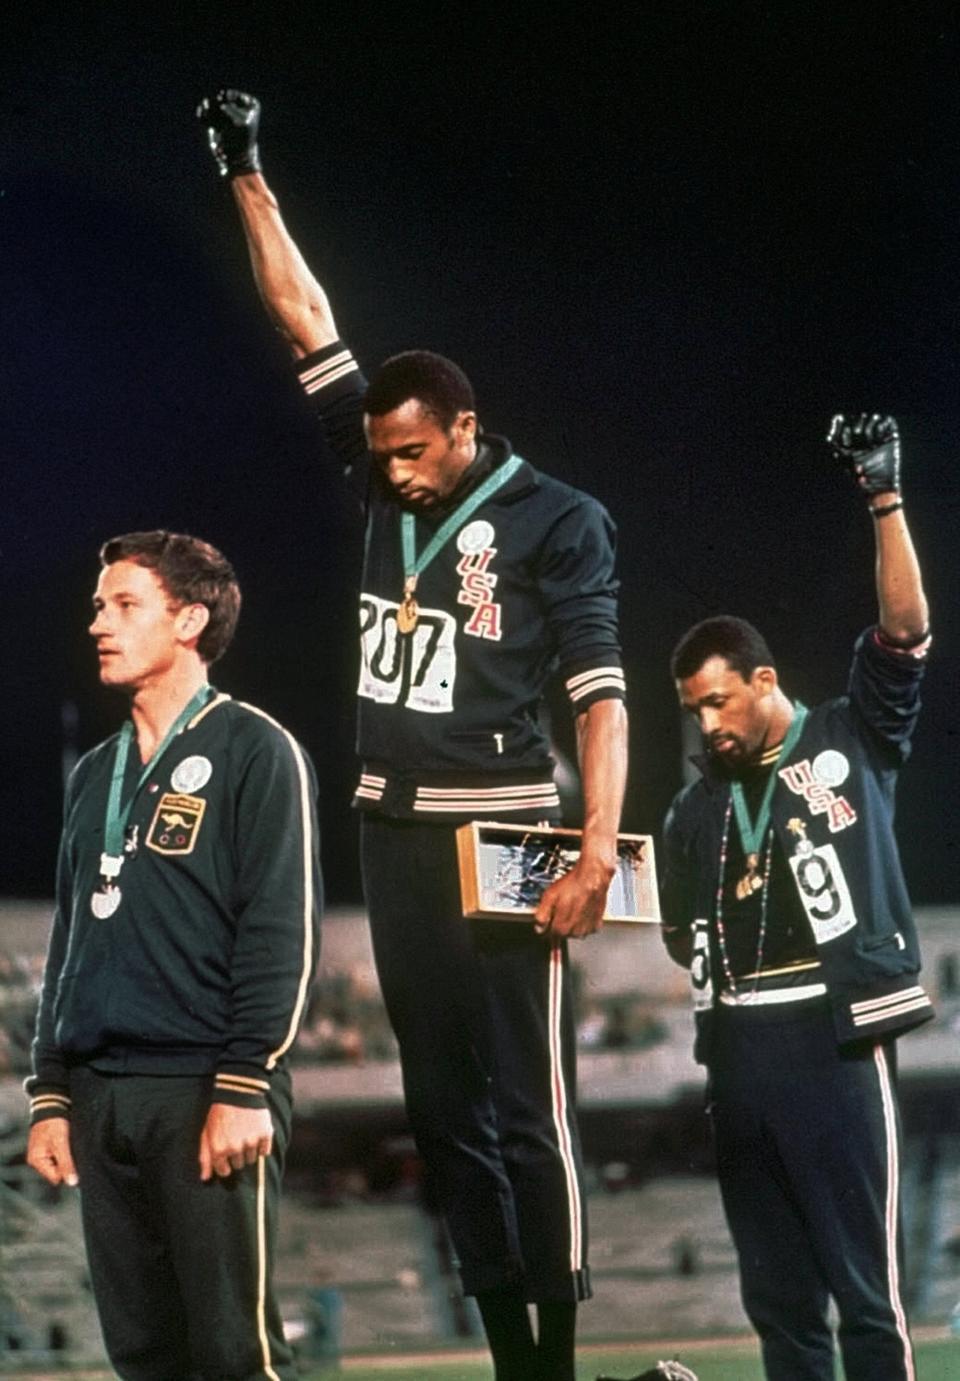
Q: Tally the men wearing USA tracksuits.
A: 2